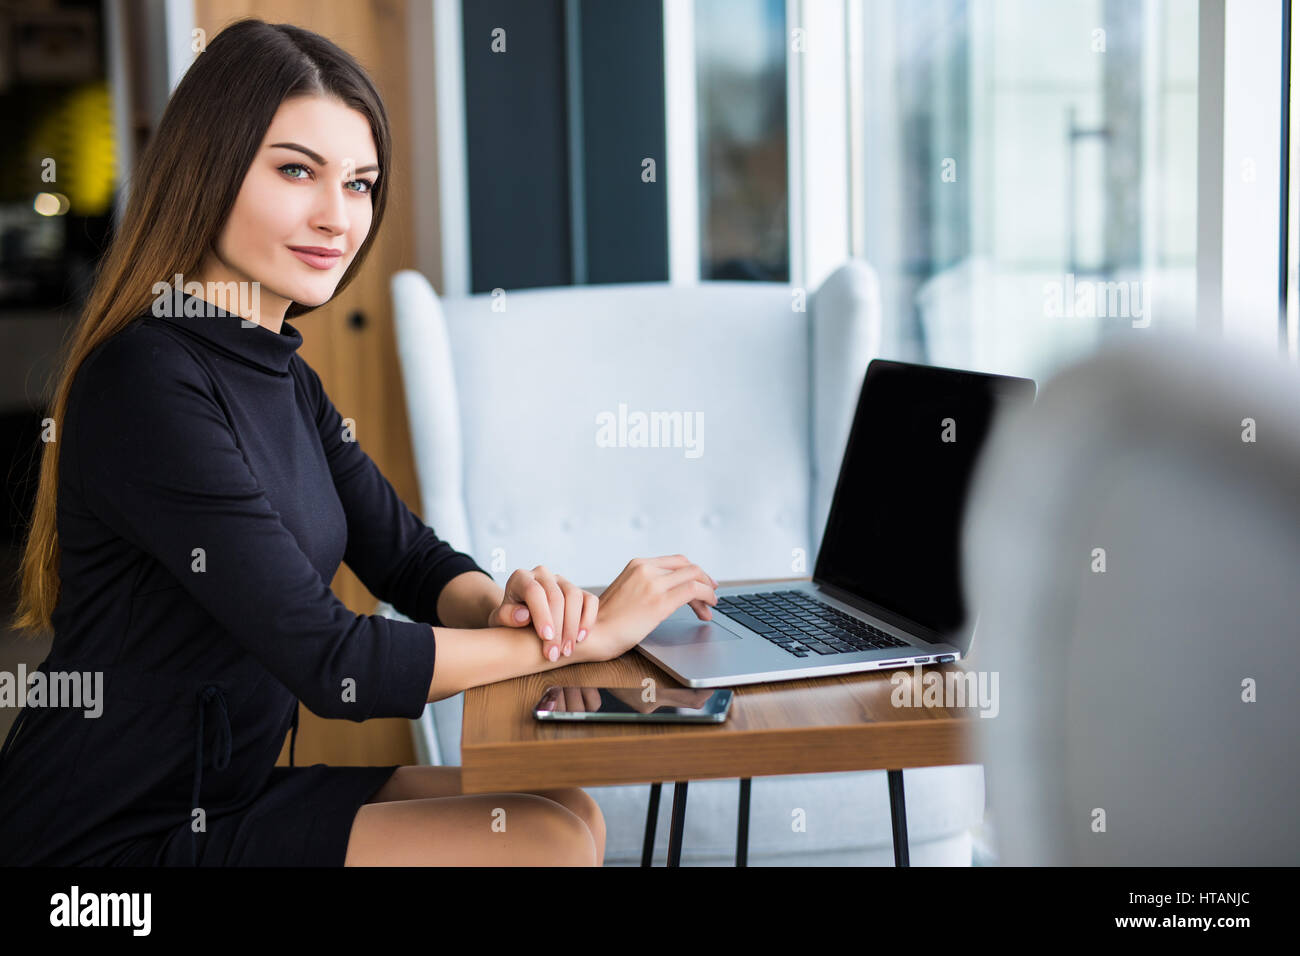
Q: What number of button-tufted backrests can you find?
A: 1